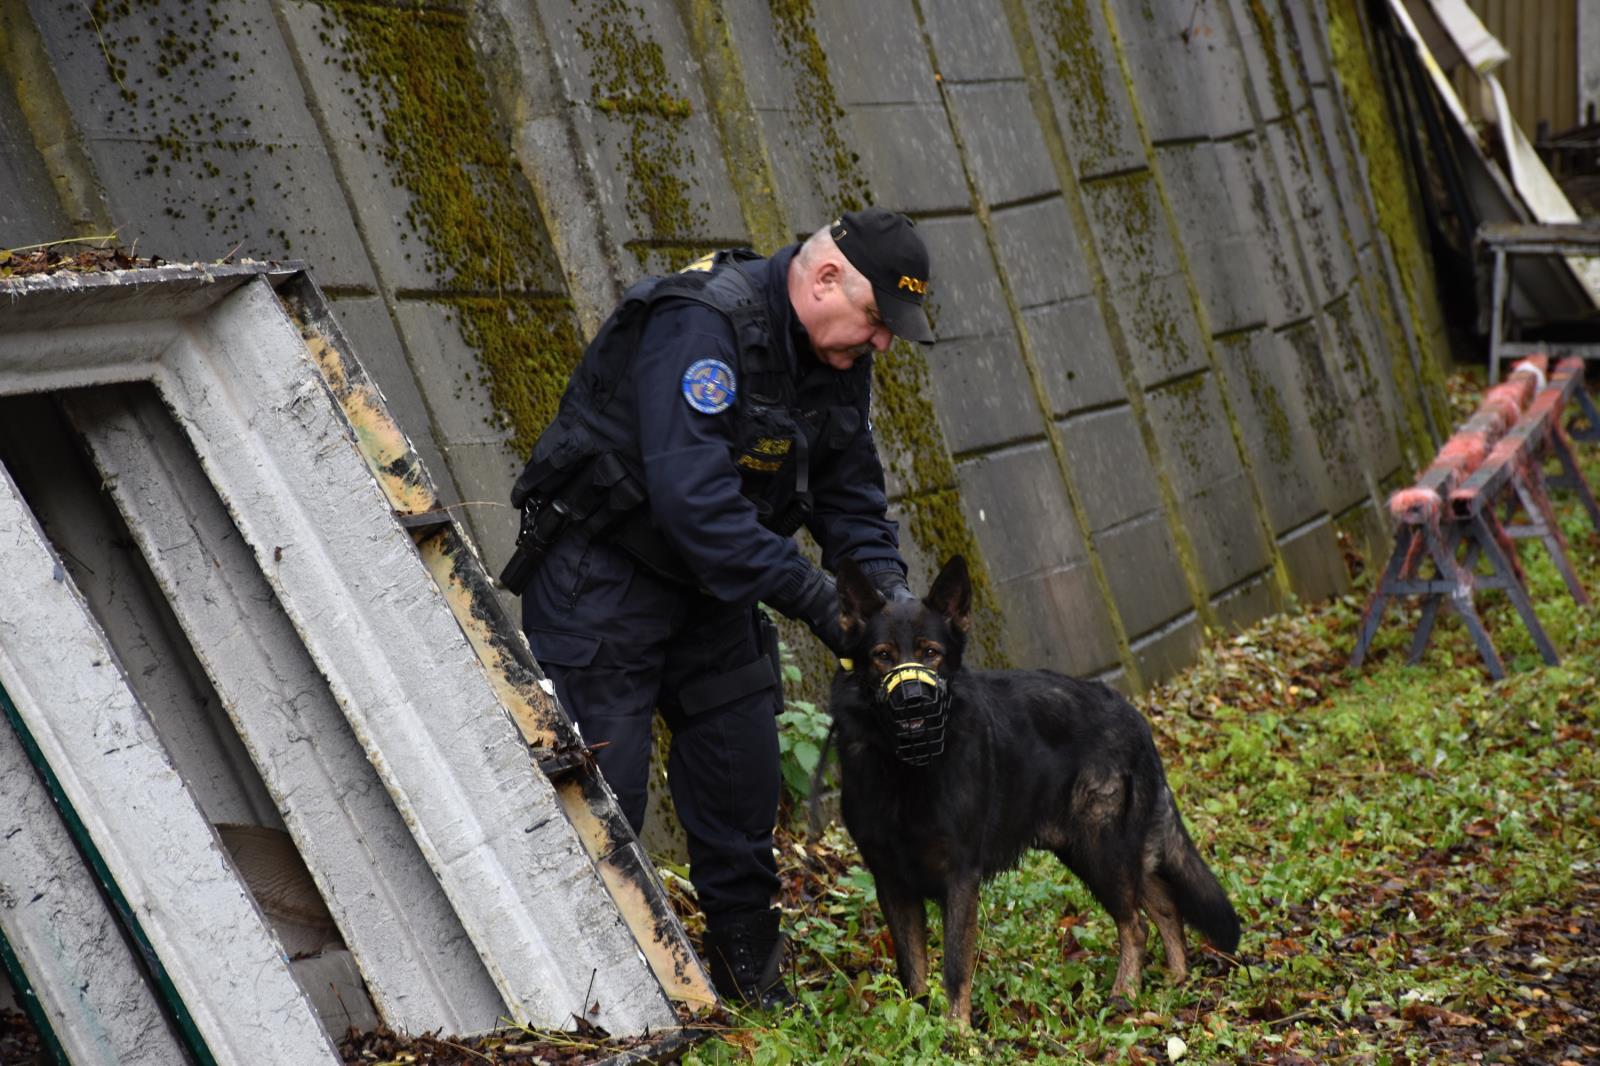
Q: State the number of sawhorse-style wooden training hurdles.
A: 2